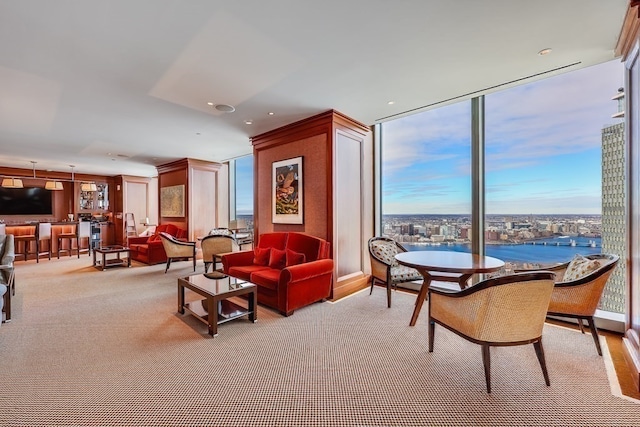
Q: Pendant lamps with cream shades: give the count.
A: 3